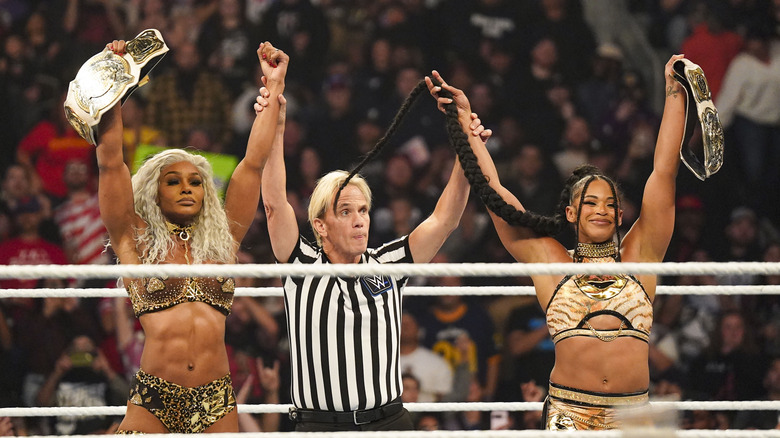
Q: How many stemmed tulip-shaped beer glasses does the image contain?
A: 0